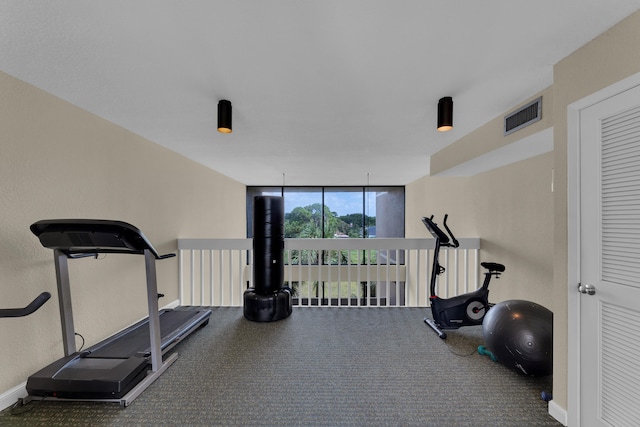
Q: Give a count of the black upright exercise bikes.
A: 1